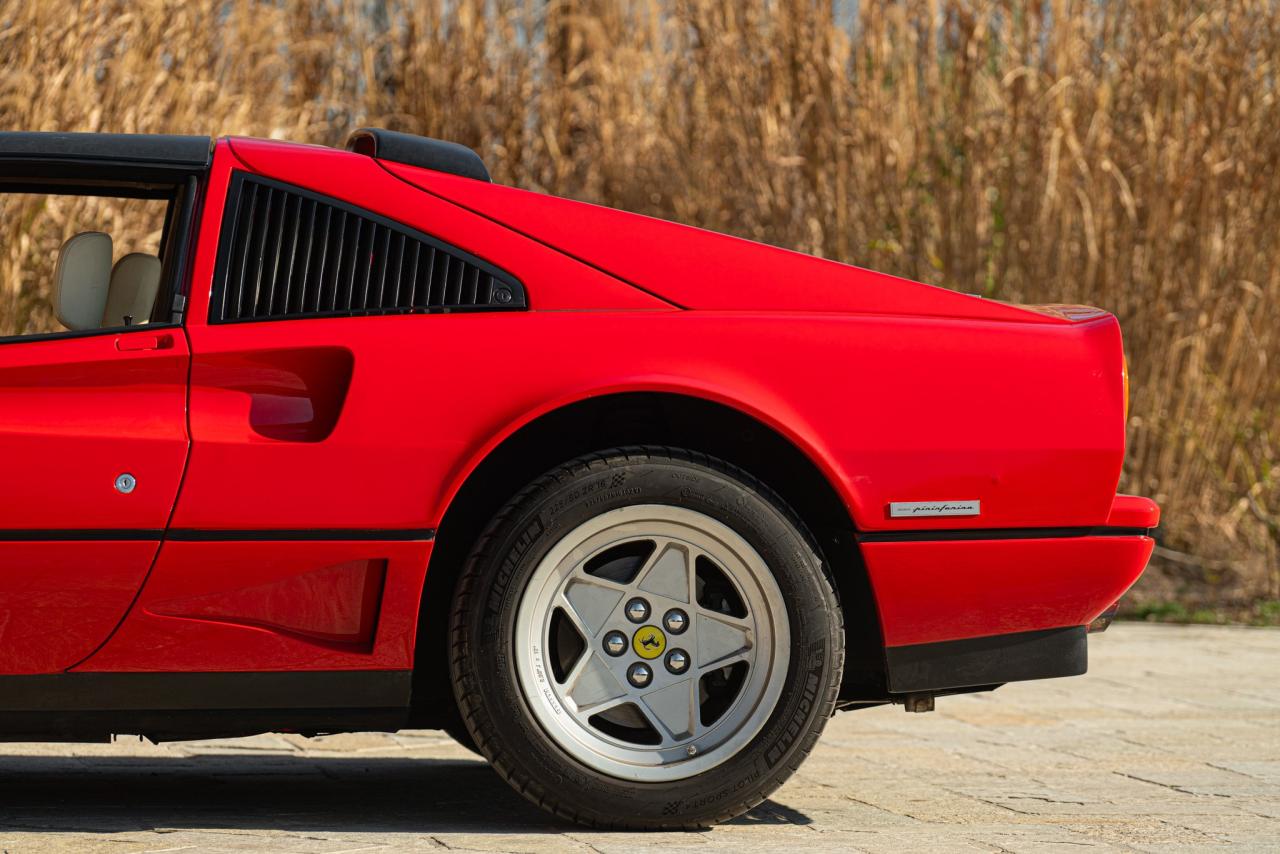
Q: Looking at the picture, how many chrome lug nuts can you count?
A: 5